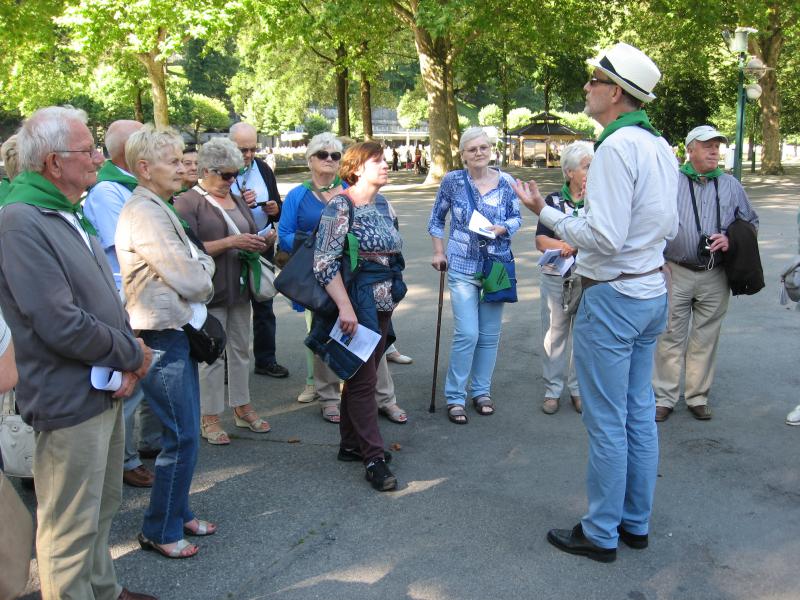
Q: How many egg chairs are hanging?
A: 0